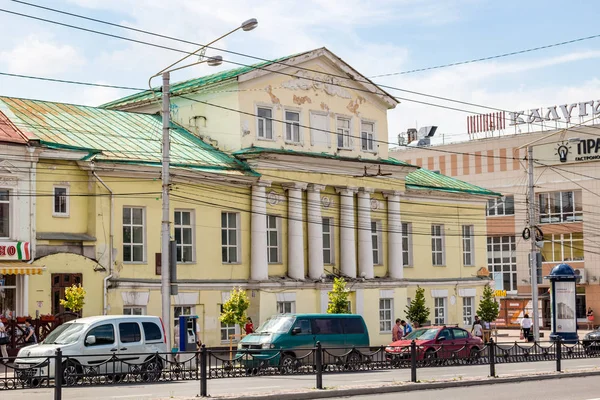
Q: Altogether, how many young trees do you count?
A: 5